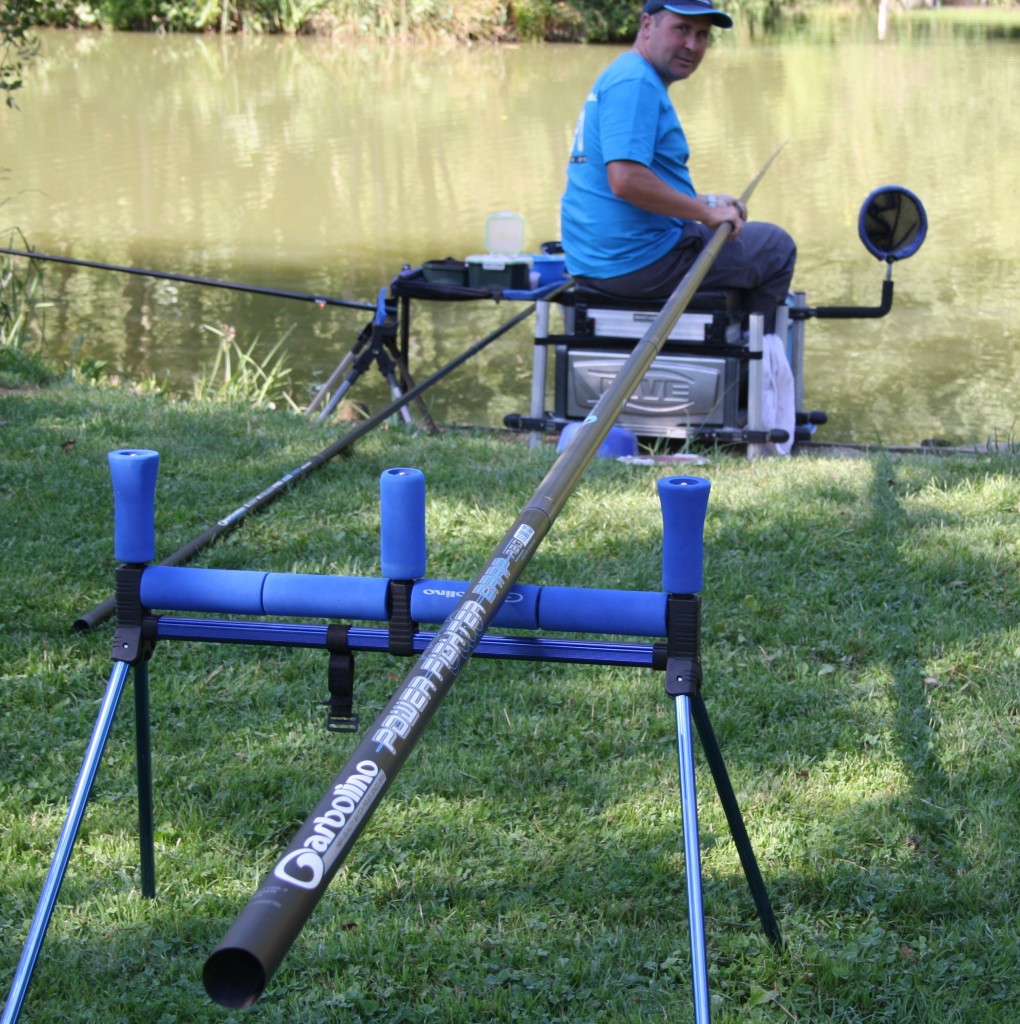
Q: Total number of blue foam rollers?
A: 7